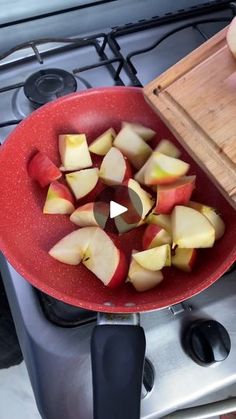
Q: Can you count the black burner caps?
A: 1